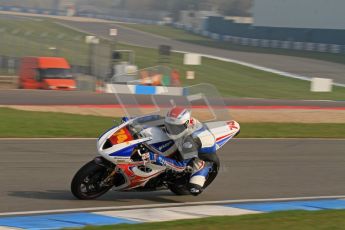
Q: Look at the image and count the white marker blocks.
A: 2